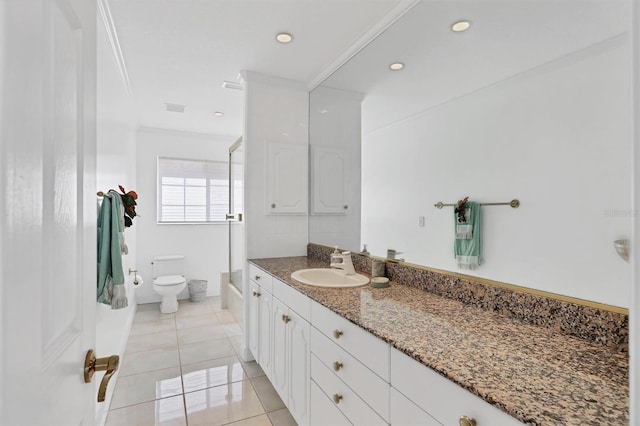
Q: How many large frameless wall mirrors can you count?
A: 1